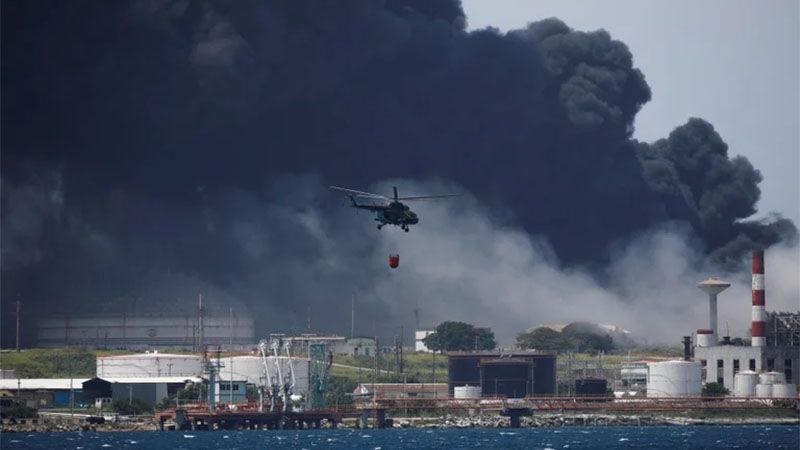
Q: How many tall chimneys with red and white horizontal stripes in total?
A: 1